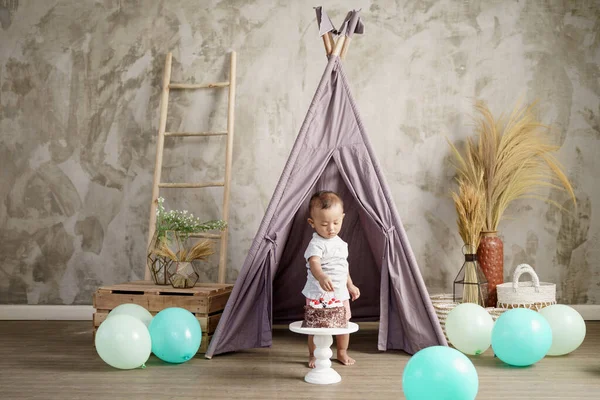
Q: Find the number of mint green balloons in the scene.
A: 4